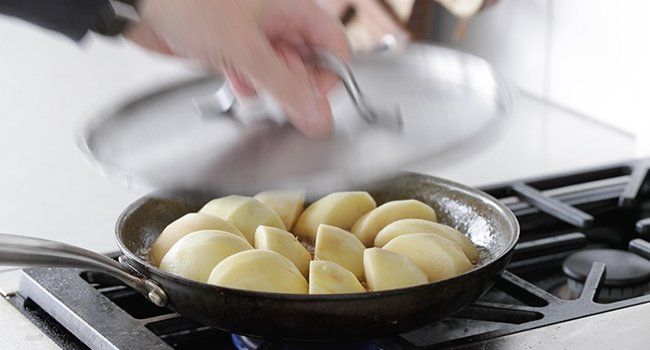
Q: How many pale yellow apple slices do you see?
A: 13